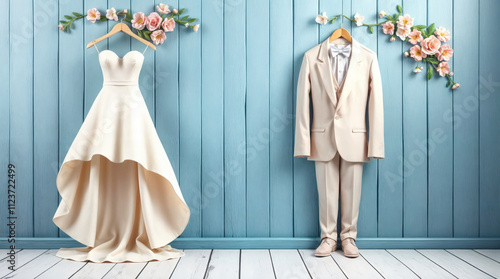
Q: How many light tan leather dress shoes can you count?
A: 2